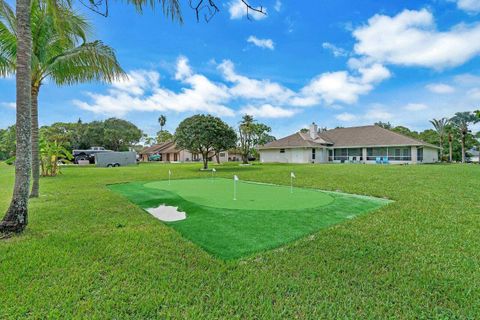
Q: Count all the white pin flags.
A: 4